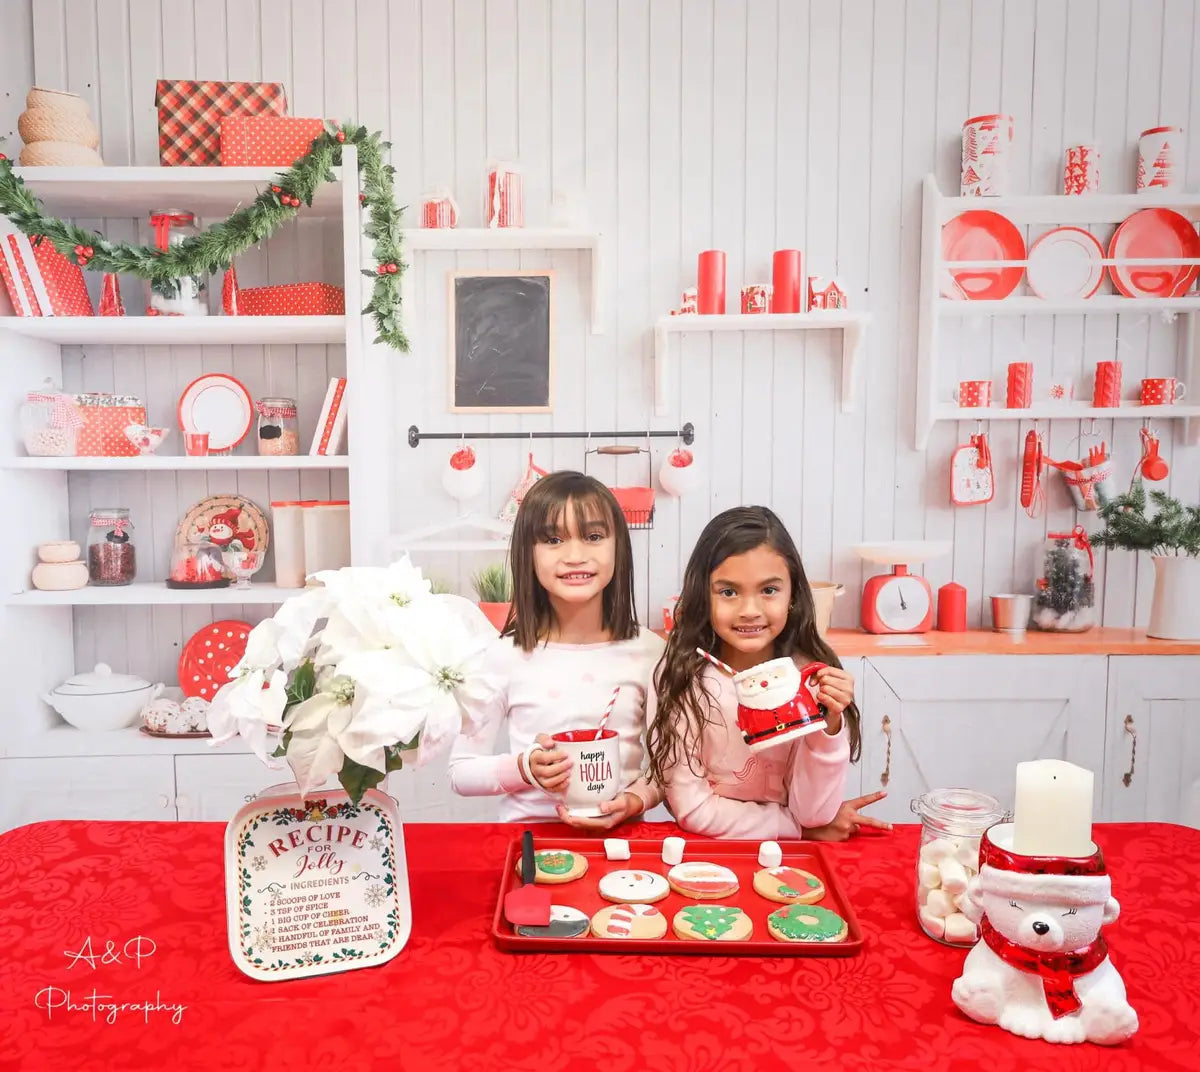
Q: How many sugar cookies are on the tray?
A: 8